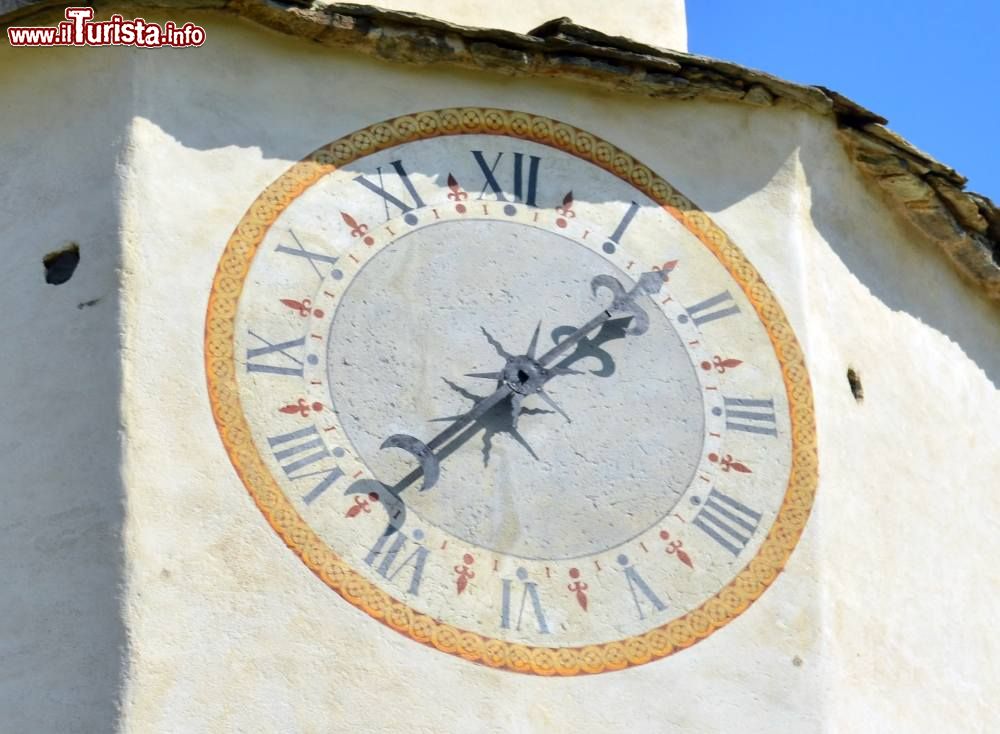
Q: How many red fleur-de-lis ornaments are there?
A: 12